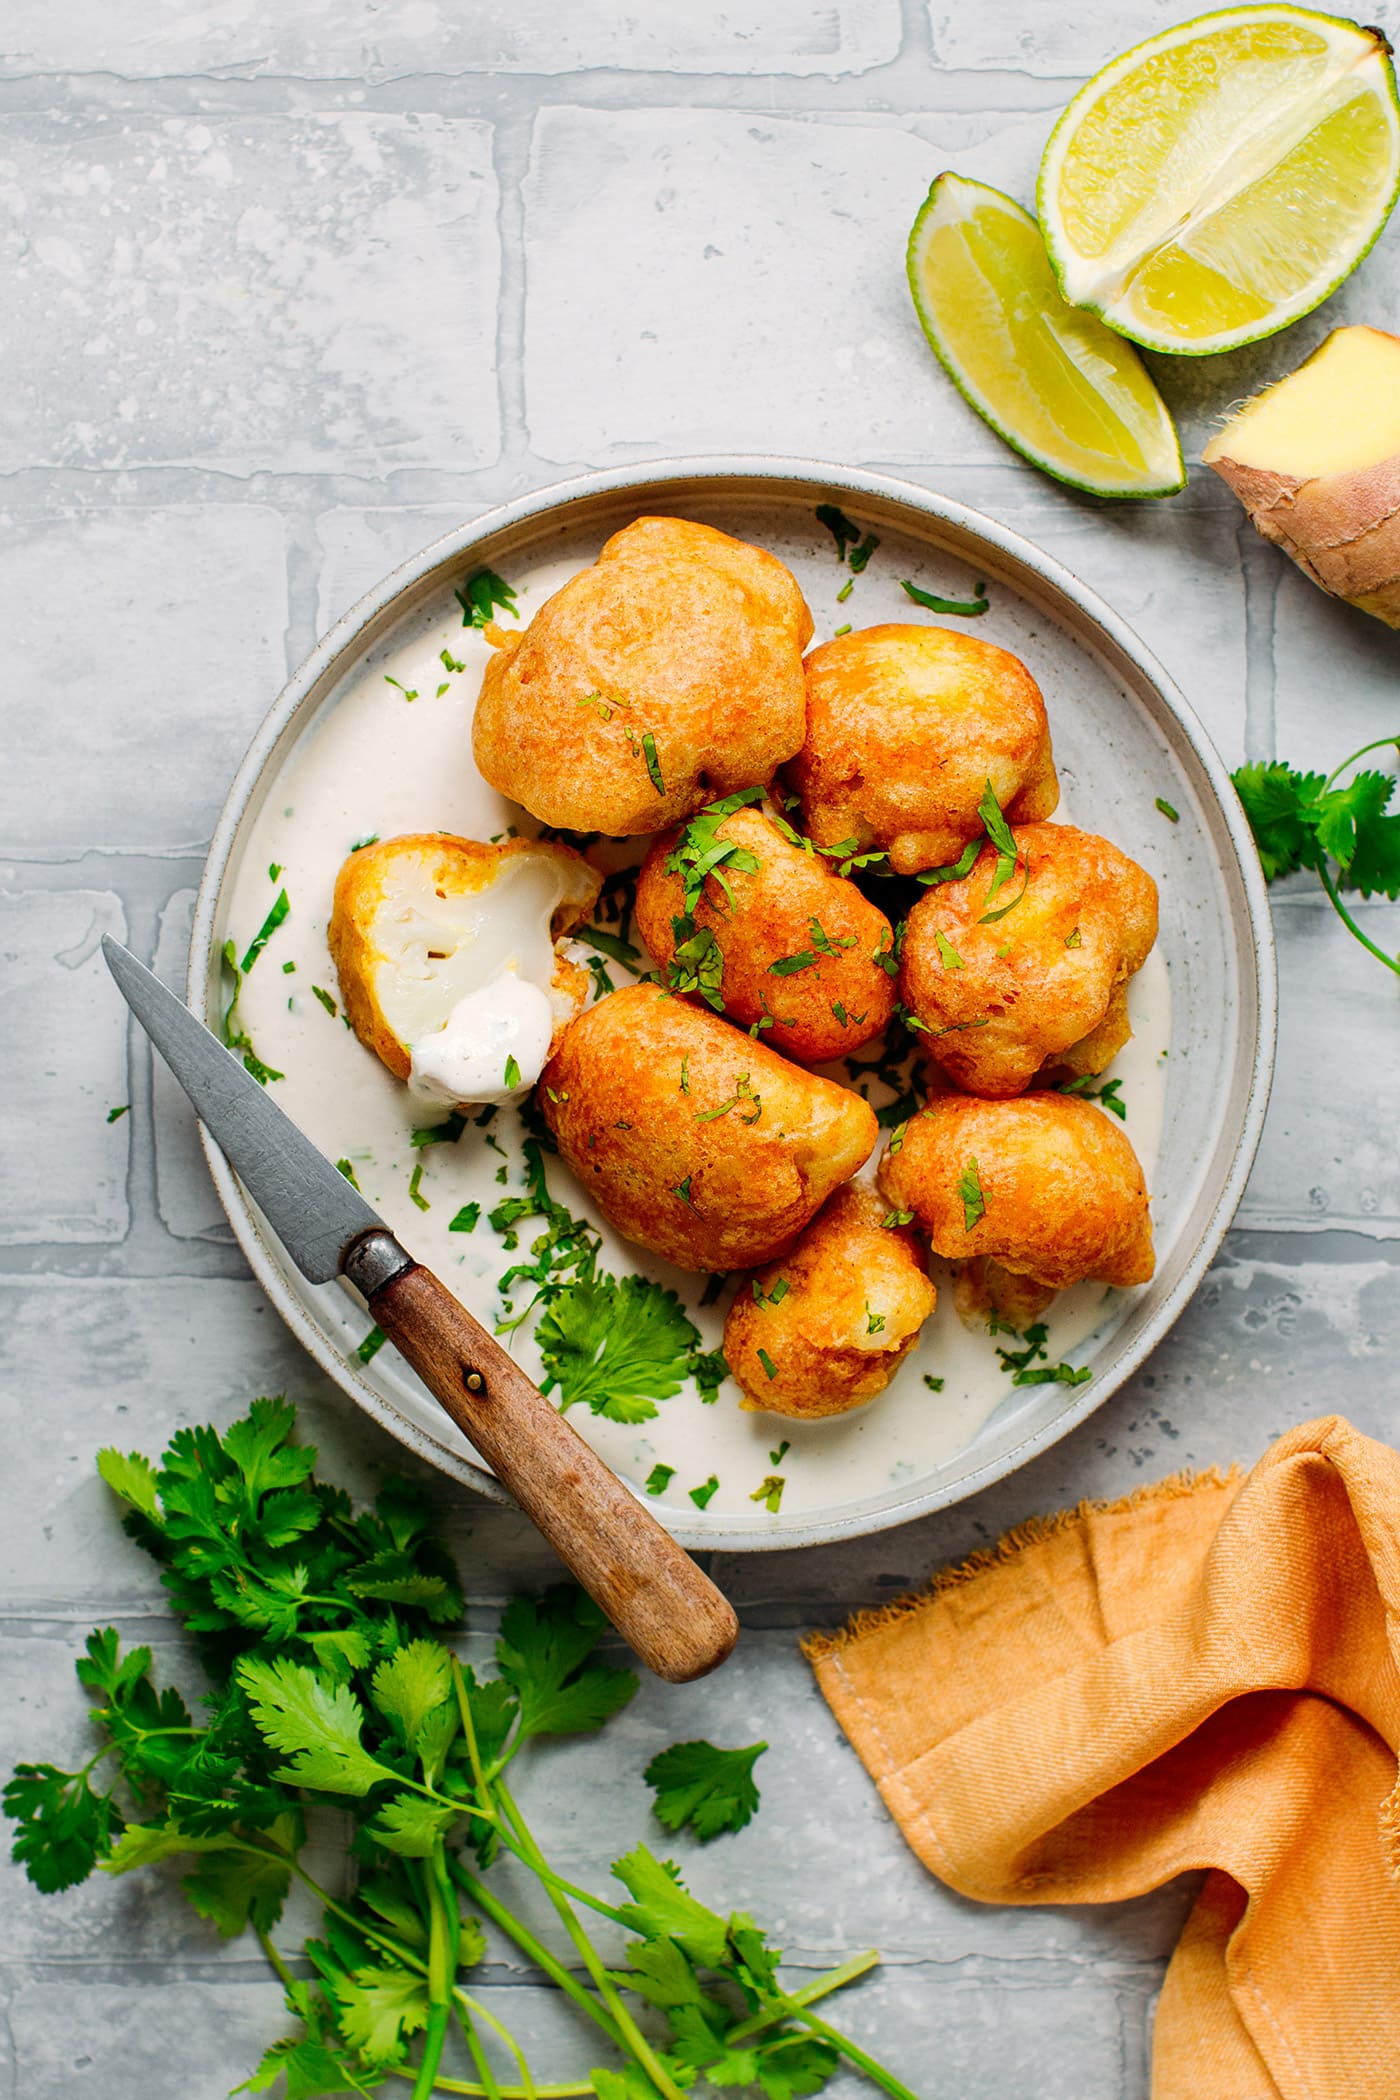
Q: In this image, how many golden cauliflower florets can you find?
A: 8